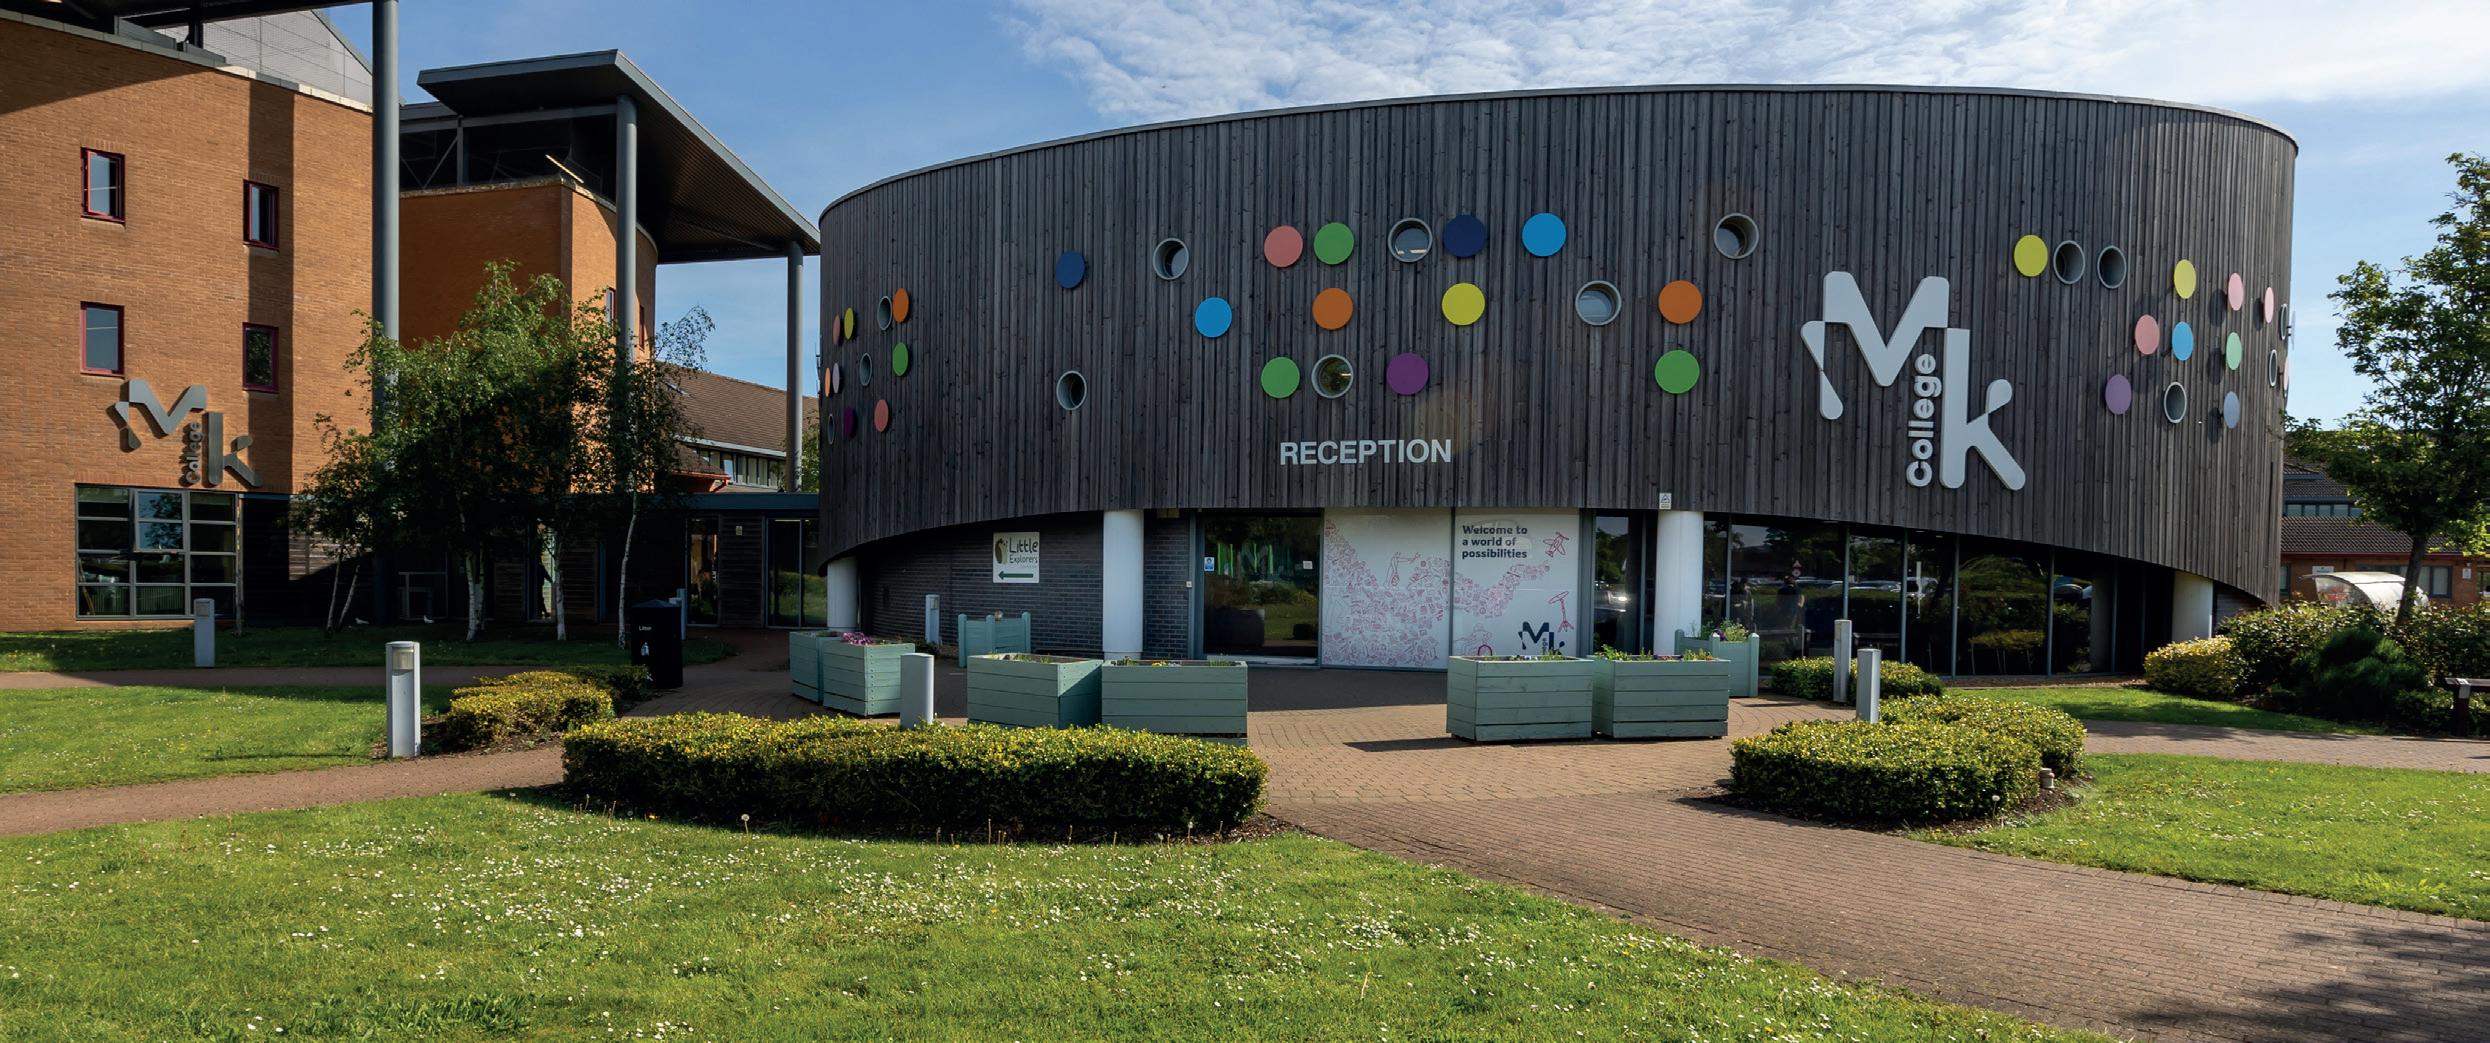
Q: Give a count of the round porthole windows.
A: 14